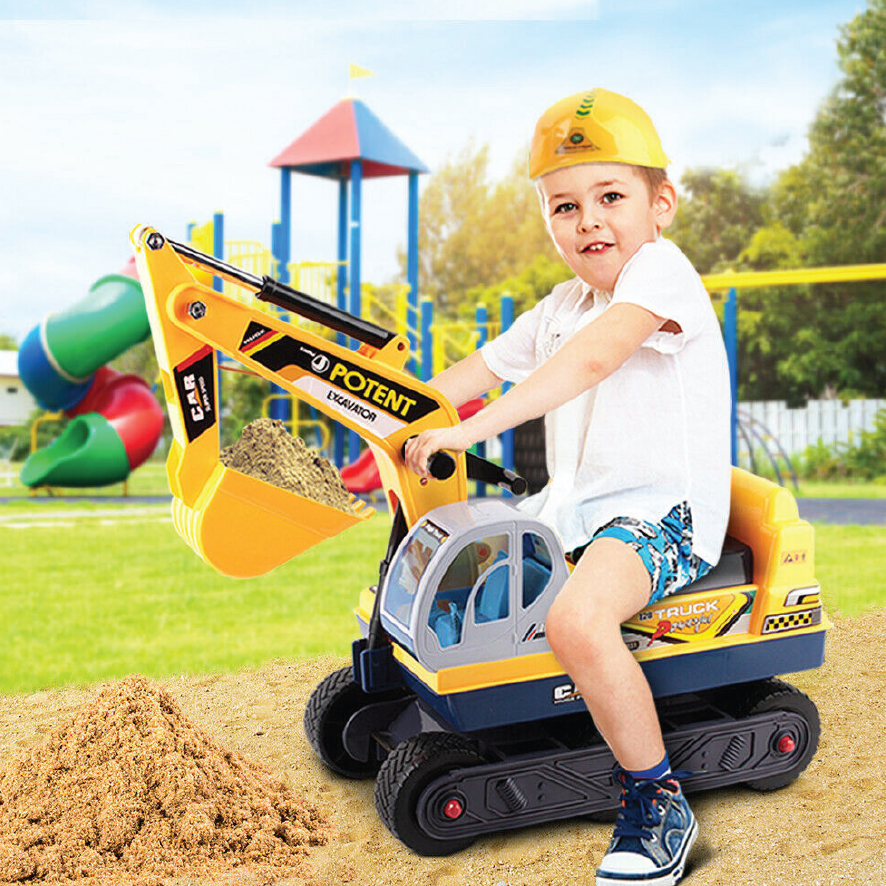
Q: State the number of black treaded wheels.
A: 3